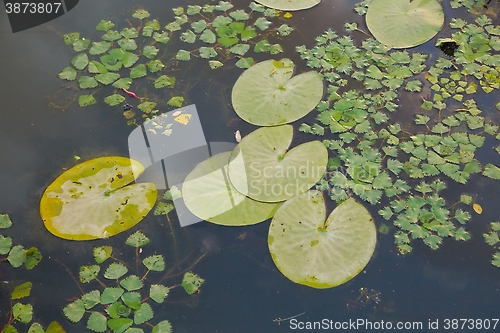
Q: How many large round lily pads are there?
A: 7